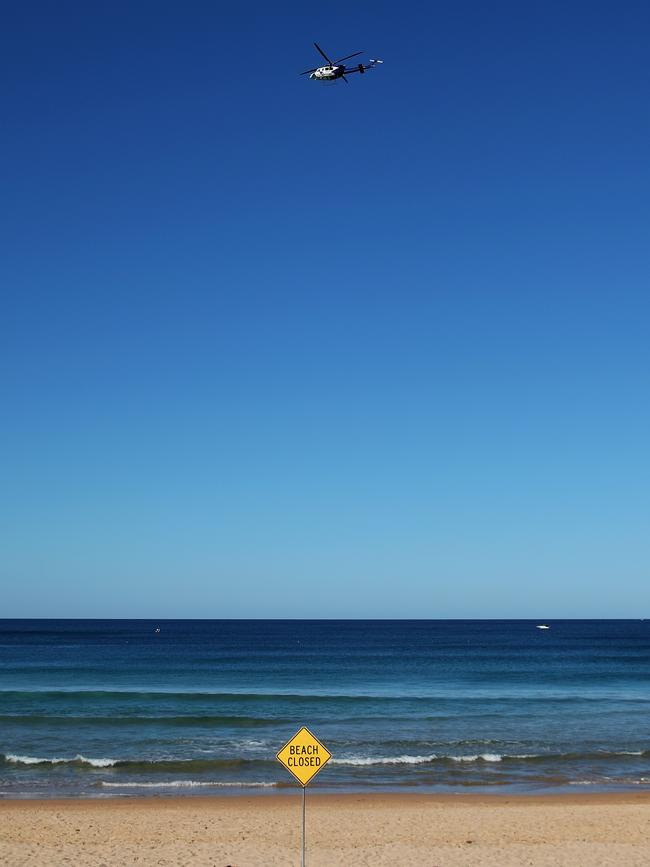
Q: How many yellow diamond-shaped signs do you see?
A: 1